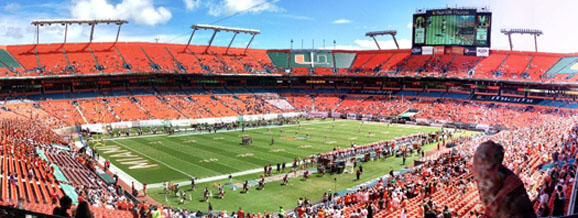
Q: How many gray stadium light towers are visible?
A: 4